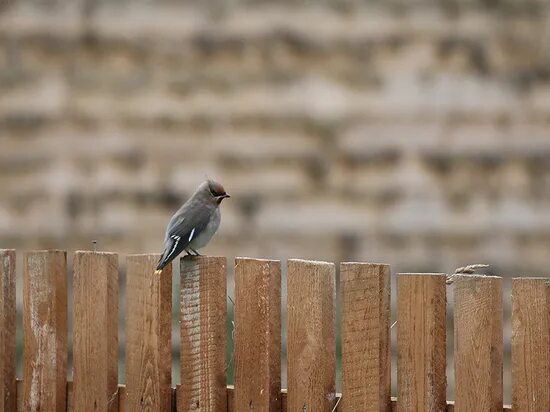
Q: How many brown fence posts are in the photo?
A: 11